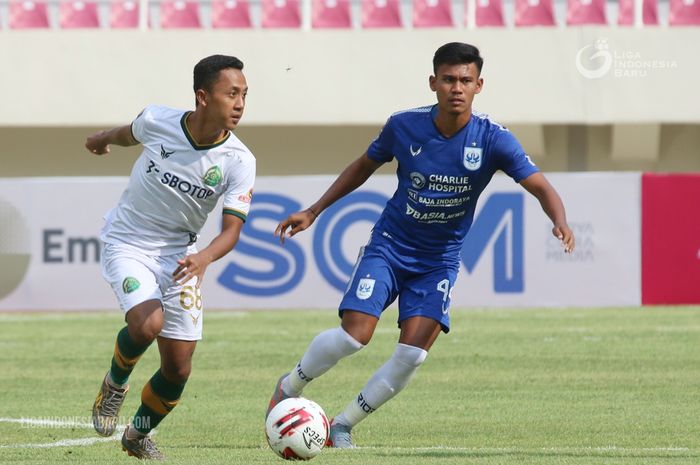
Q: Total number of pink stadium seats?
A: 14